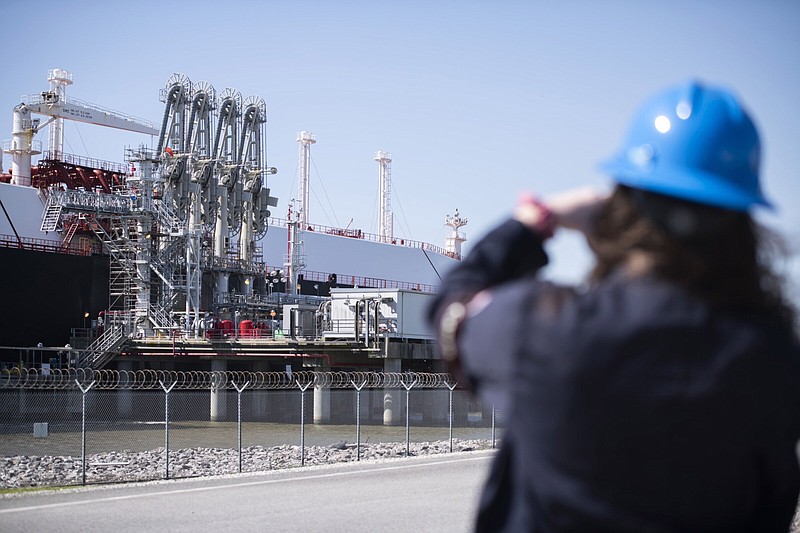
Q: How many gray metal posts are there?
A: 8